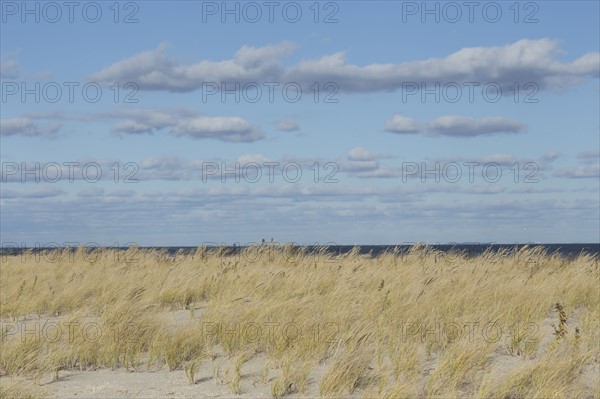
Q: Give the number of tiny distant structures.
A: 2